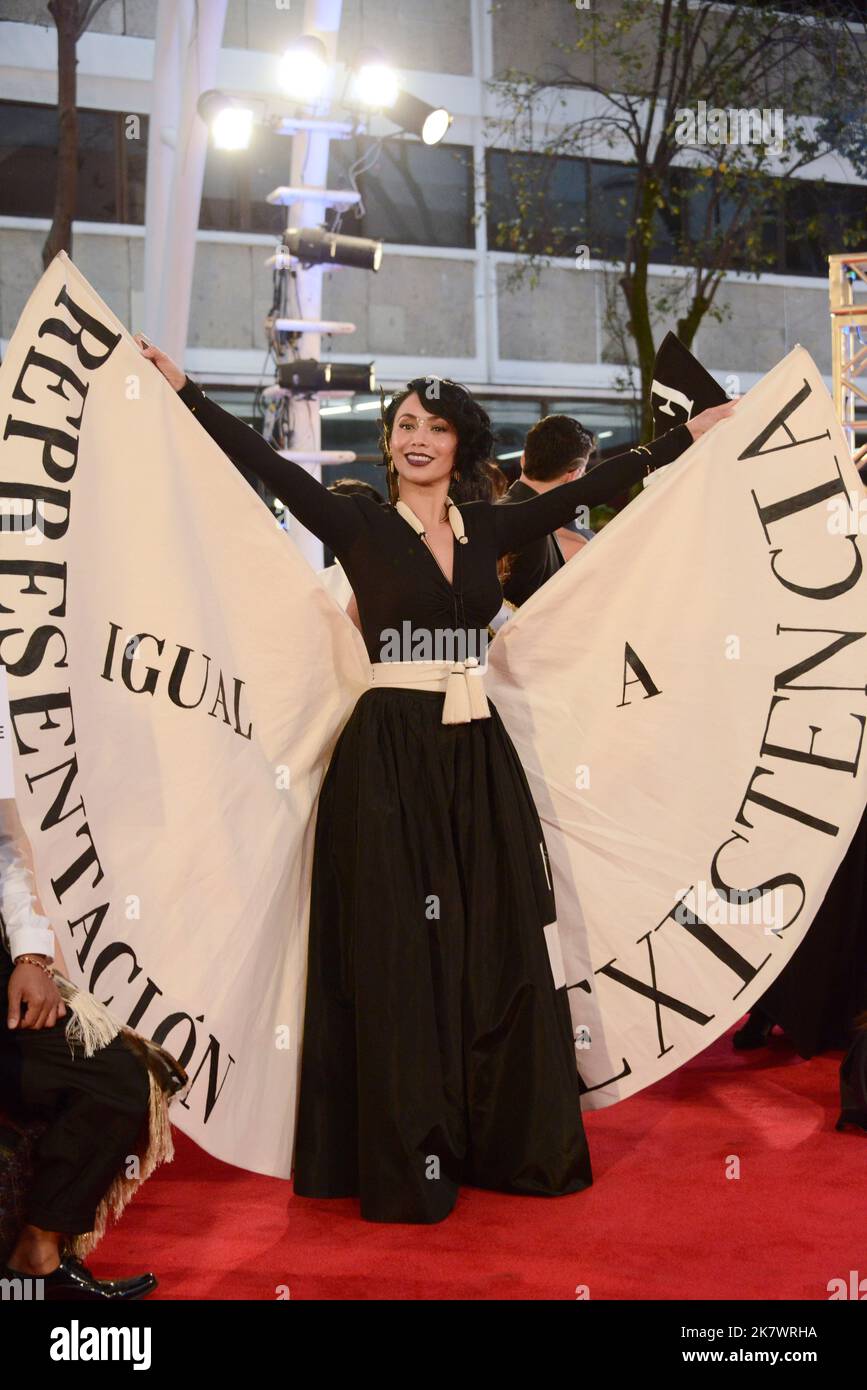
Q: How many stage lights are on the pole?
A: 6